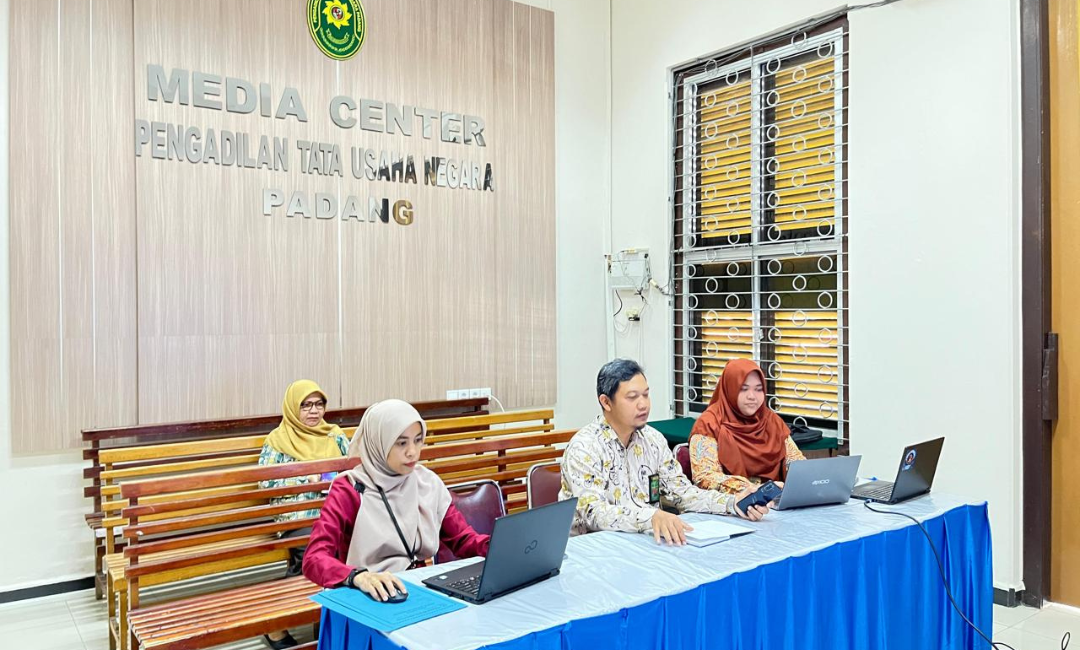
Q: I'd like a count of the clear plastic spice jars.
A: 0